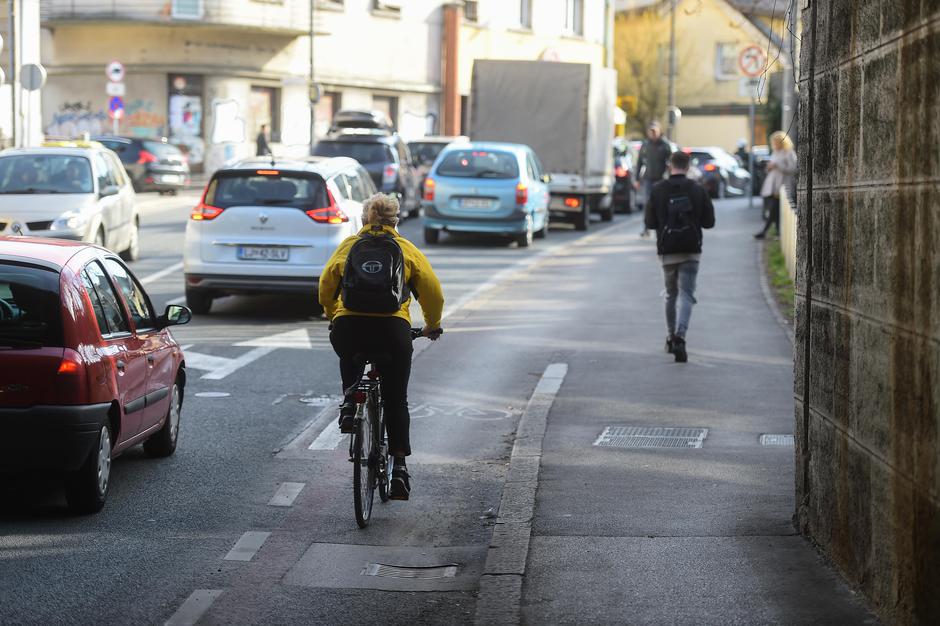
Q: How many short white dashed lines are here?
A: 3